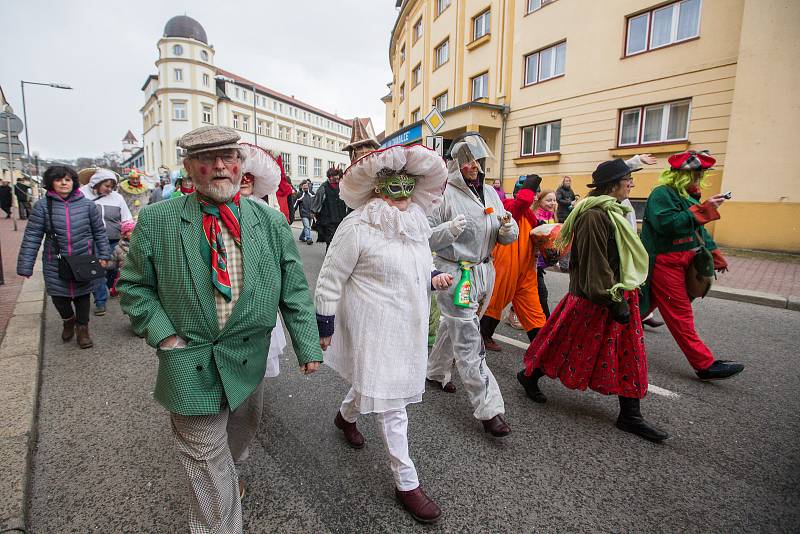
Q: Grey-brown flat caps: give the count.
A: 1